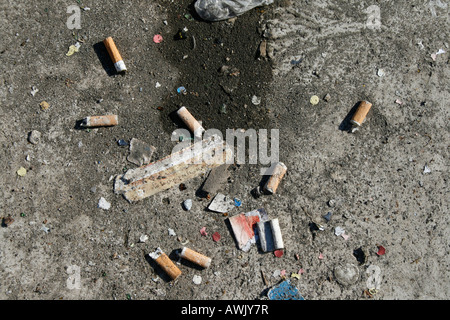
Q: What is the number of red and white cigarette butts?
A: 7